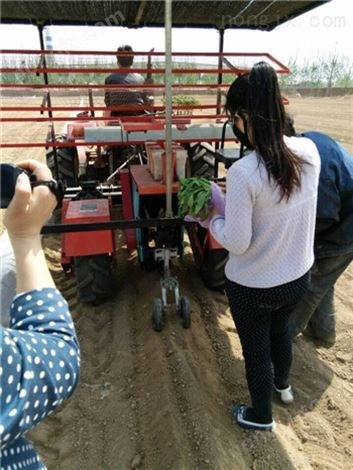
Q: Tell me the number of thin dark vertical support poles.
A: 2